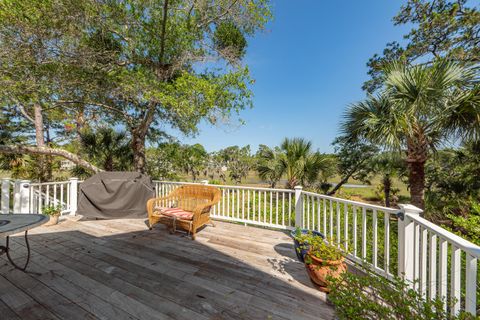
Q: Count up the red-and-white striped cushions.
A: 1